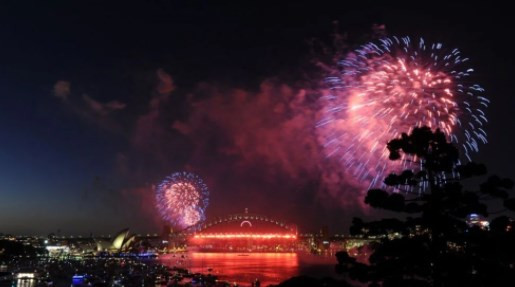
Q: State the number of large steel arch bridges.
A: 1